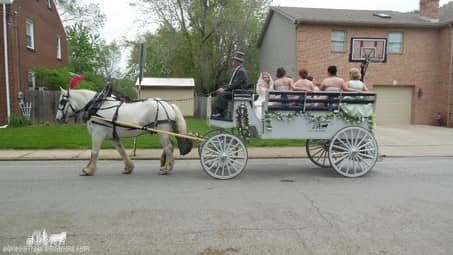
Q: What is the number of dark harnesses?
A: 1